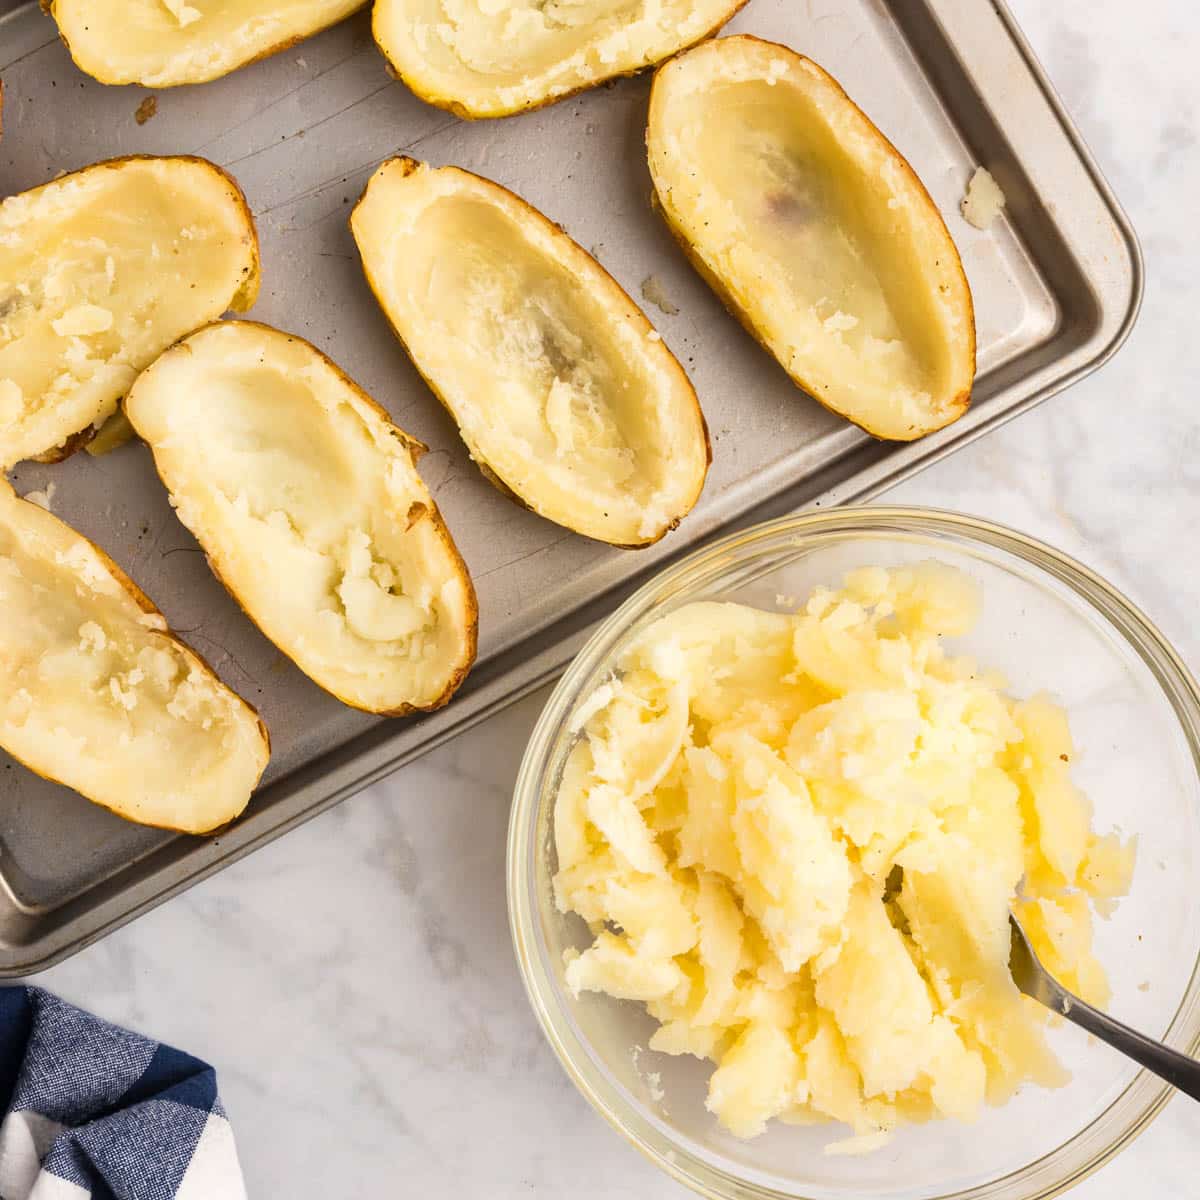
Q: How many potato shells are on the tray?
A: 7